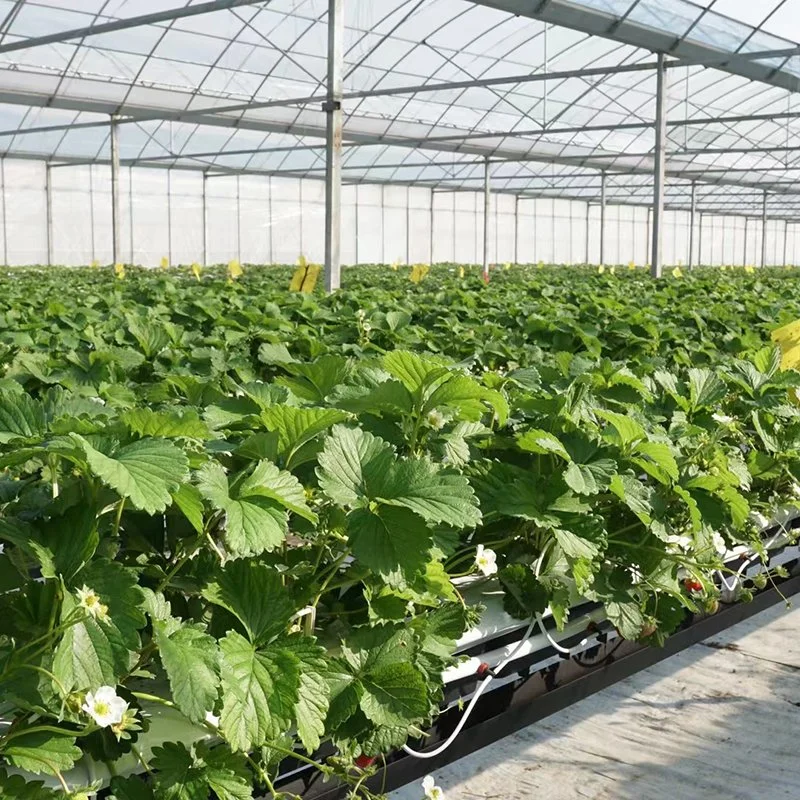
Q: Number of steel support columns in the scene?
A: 7